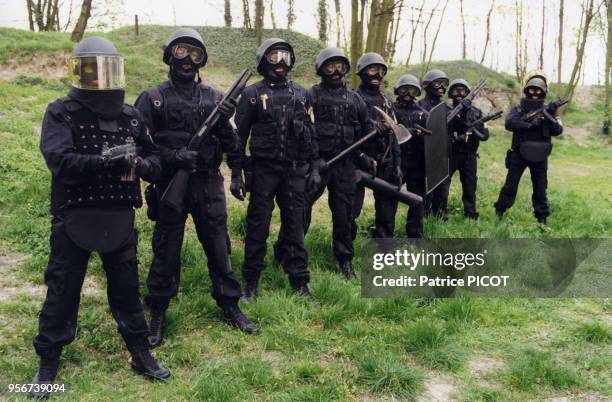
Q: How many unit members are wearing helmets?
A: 9